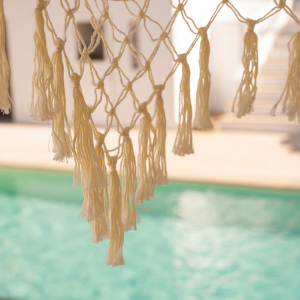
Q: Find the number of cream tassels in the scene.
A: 14